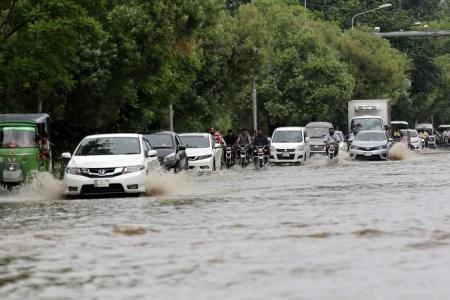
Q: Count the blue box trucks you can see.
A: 0